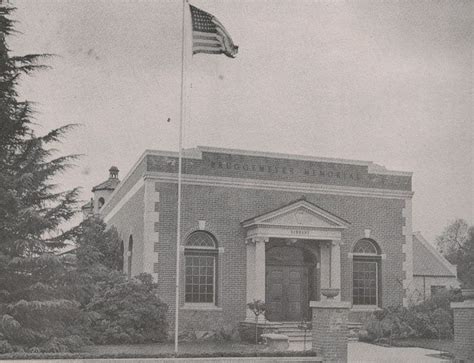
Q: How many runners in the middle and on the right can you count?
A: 0